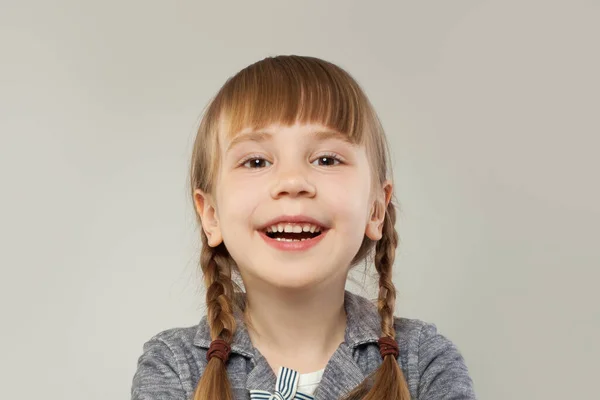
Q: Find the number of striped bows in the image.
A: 1